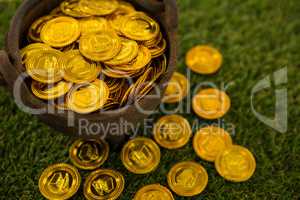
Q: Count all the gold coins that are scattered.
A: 12